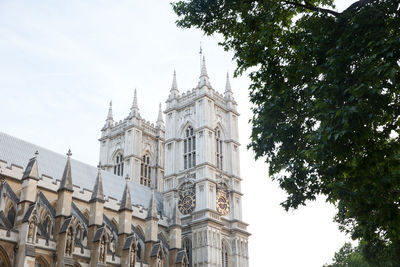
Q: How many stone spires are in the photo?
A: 12